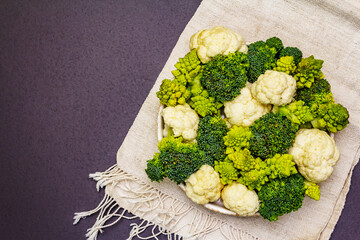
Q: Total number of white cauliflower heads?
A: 7